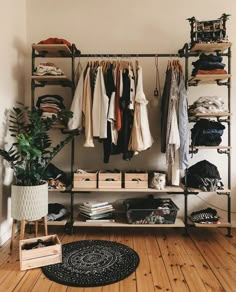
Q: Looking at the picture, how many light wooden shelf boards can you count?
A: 13